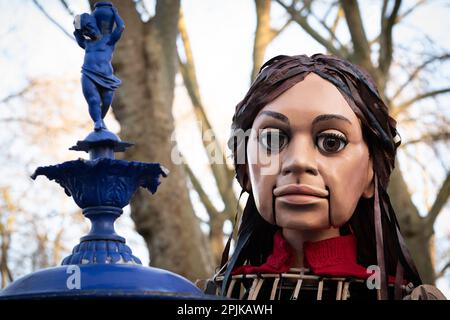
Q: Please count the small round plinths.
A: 1